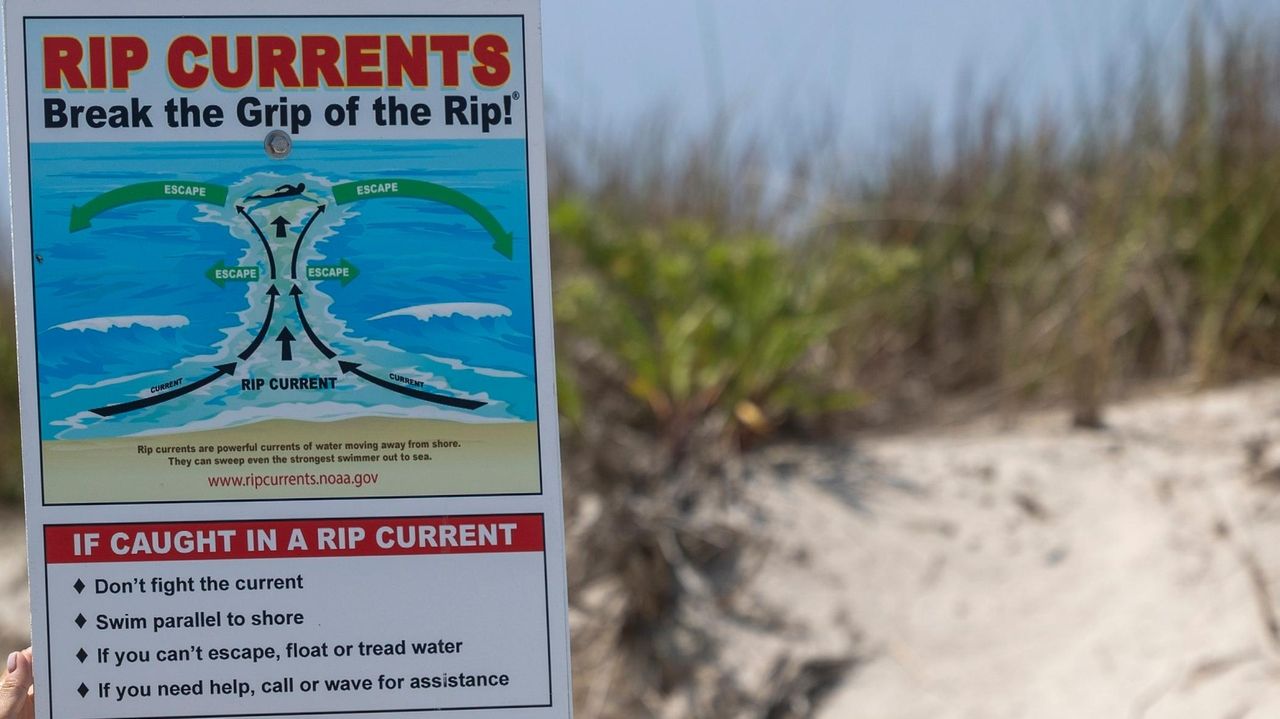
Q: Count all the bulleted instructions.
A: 4